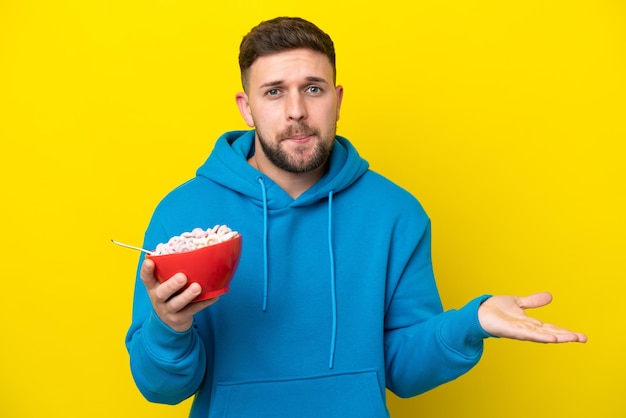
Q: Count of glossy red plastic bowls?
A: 1